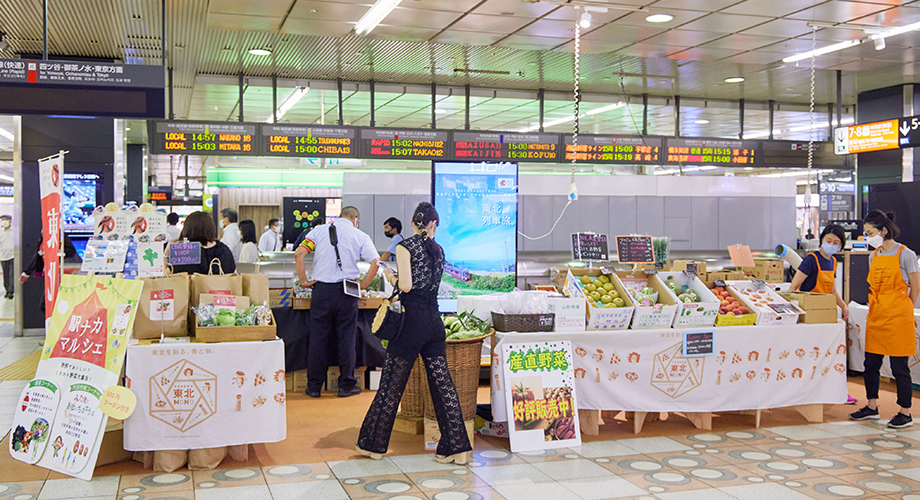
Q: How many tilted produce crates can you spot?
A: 5